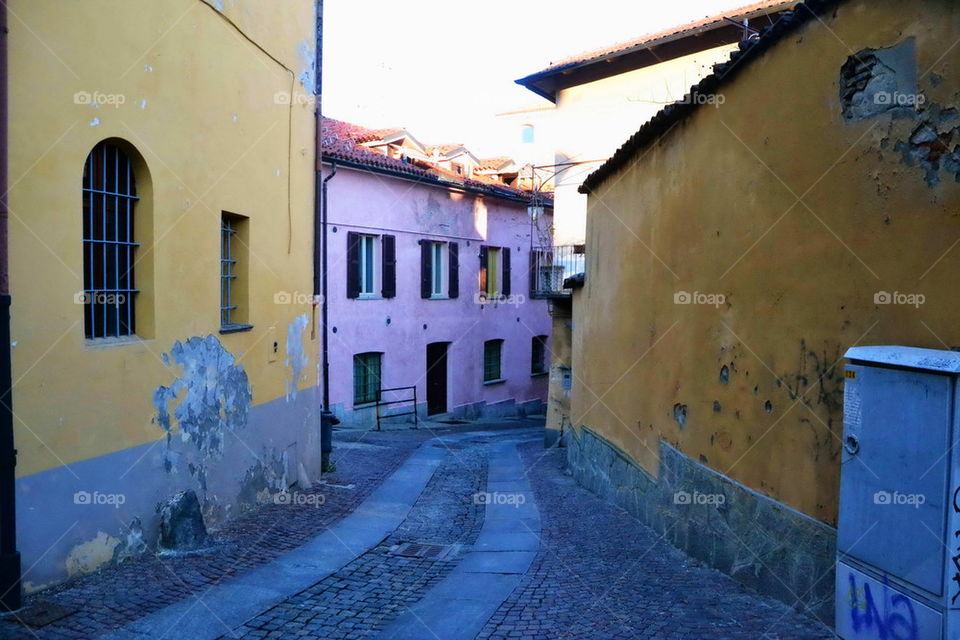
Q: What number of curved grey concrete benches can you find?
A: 0